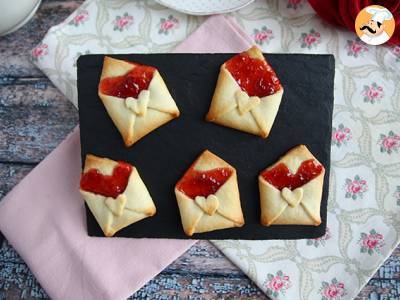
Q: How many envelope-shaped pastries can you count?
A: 5